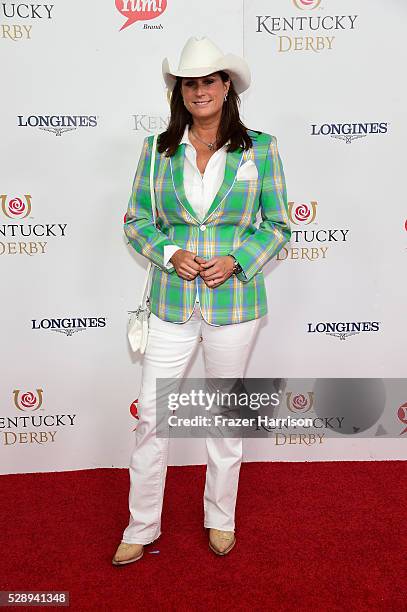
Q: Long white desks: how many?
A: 0